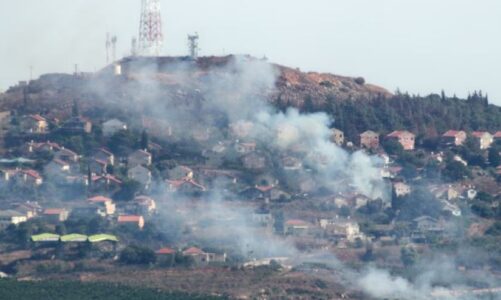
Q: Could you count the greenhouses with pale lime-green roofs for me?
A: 3